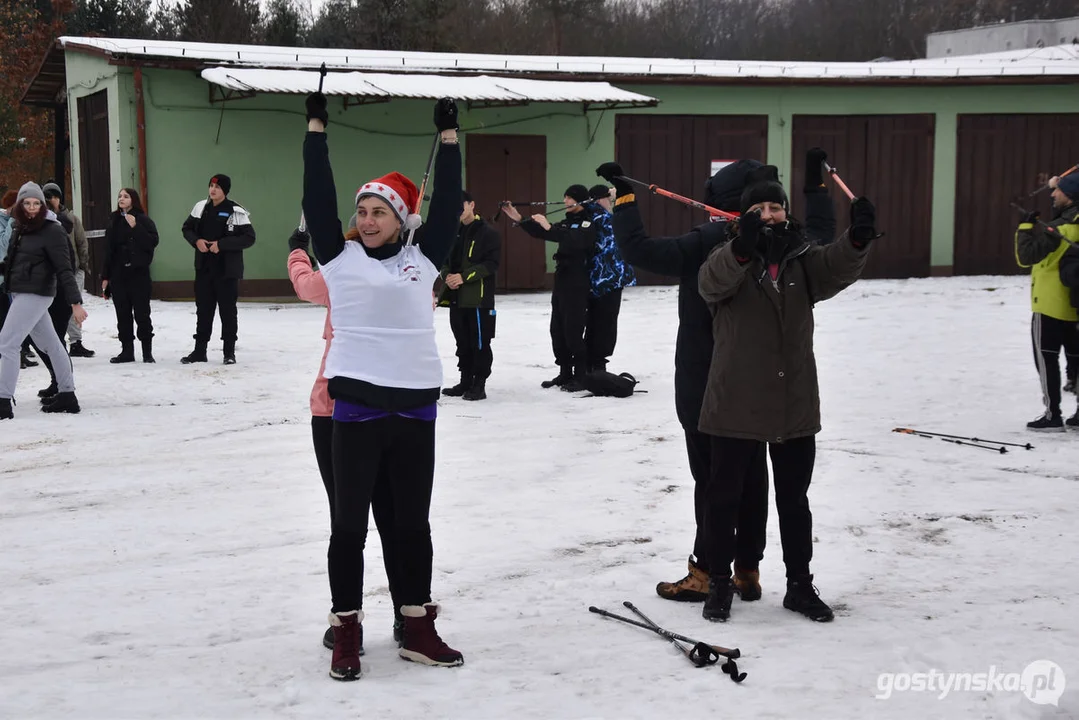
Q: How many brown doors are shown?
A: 5